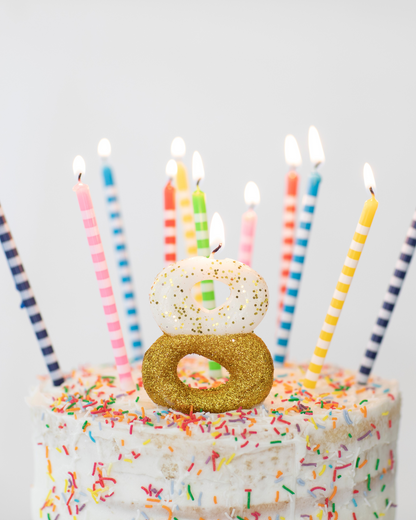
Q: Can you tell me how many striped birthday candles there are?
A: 11